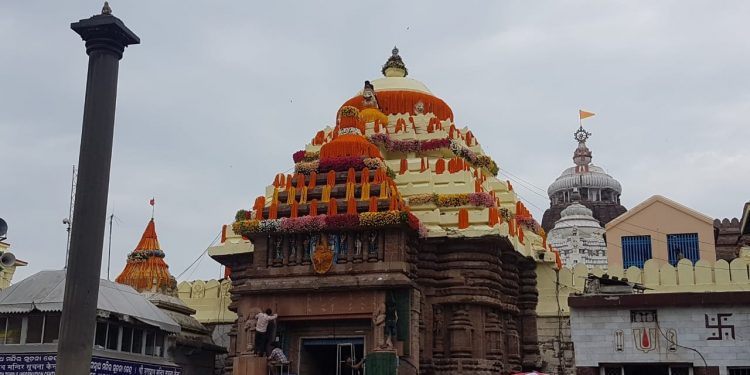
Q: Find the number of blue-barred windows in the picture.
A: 2